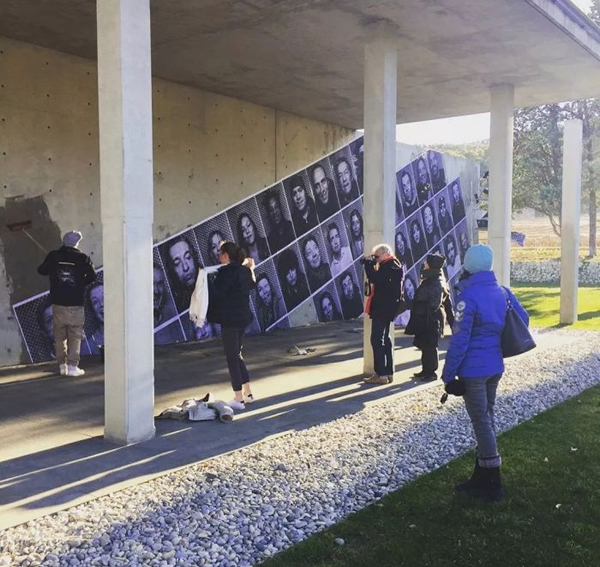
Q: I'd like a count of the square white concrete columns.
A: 4